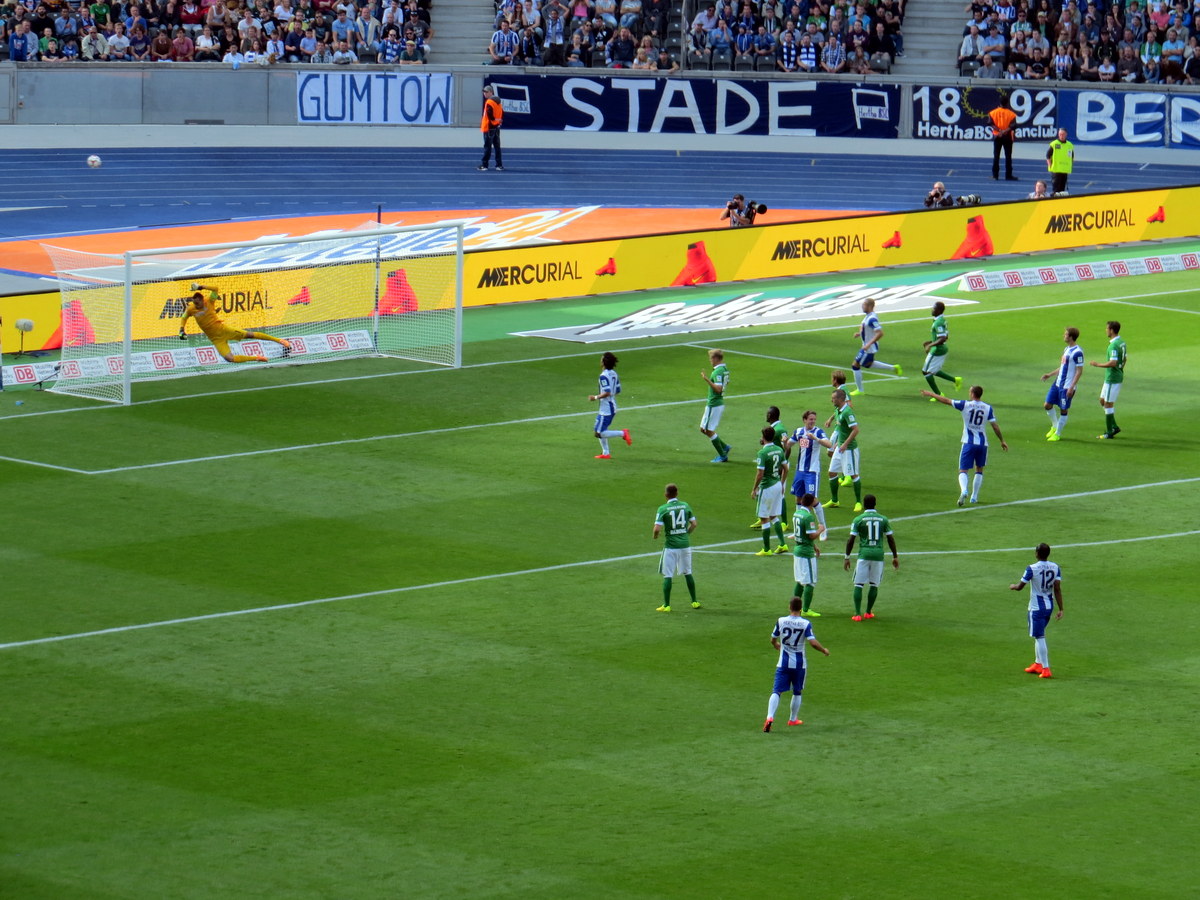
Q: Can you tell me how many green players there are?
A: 10